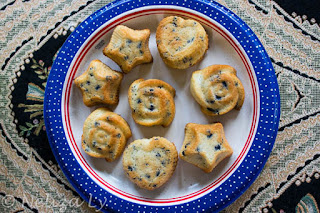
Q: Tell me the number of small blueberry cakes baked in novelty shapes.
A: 8